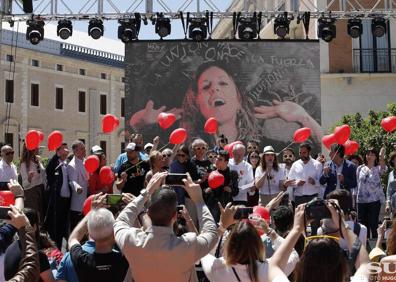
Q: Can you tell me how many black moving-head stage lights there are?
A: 11